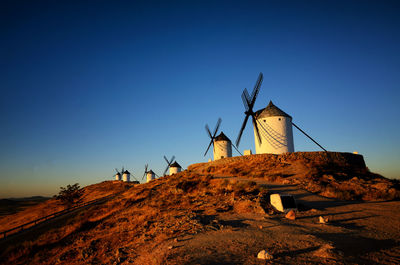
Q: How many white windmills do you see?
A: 6